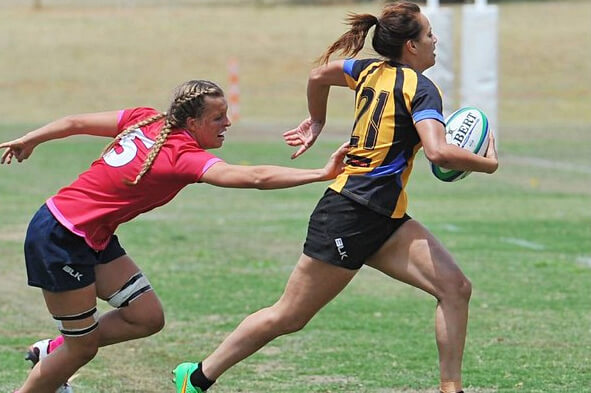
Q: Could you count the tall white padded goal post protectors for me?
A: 2